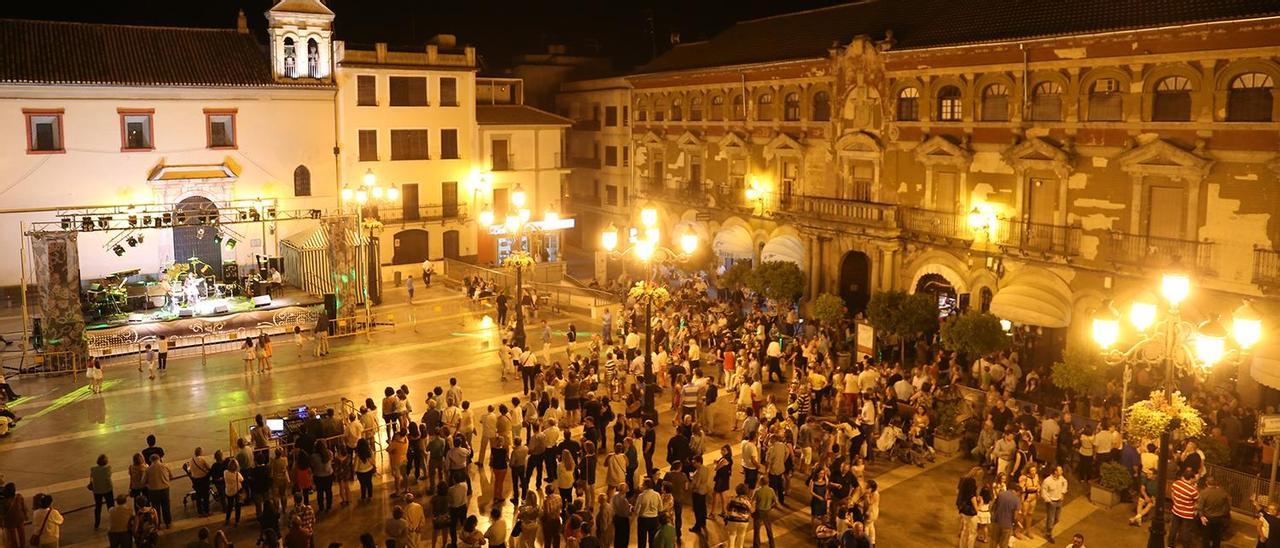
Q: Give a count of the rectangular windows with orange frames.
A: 3